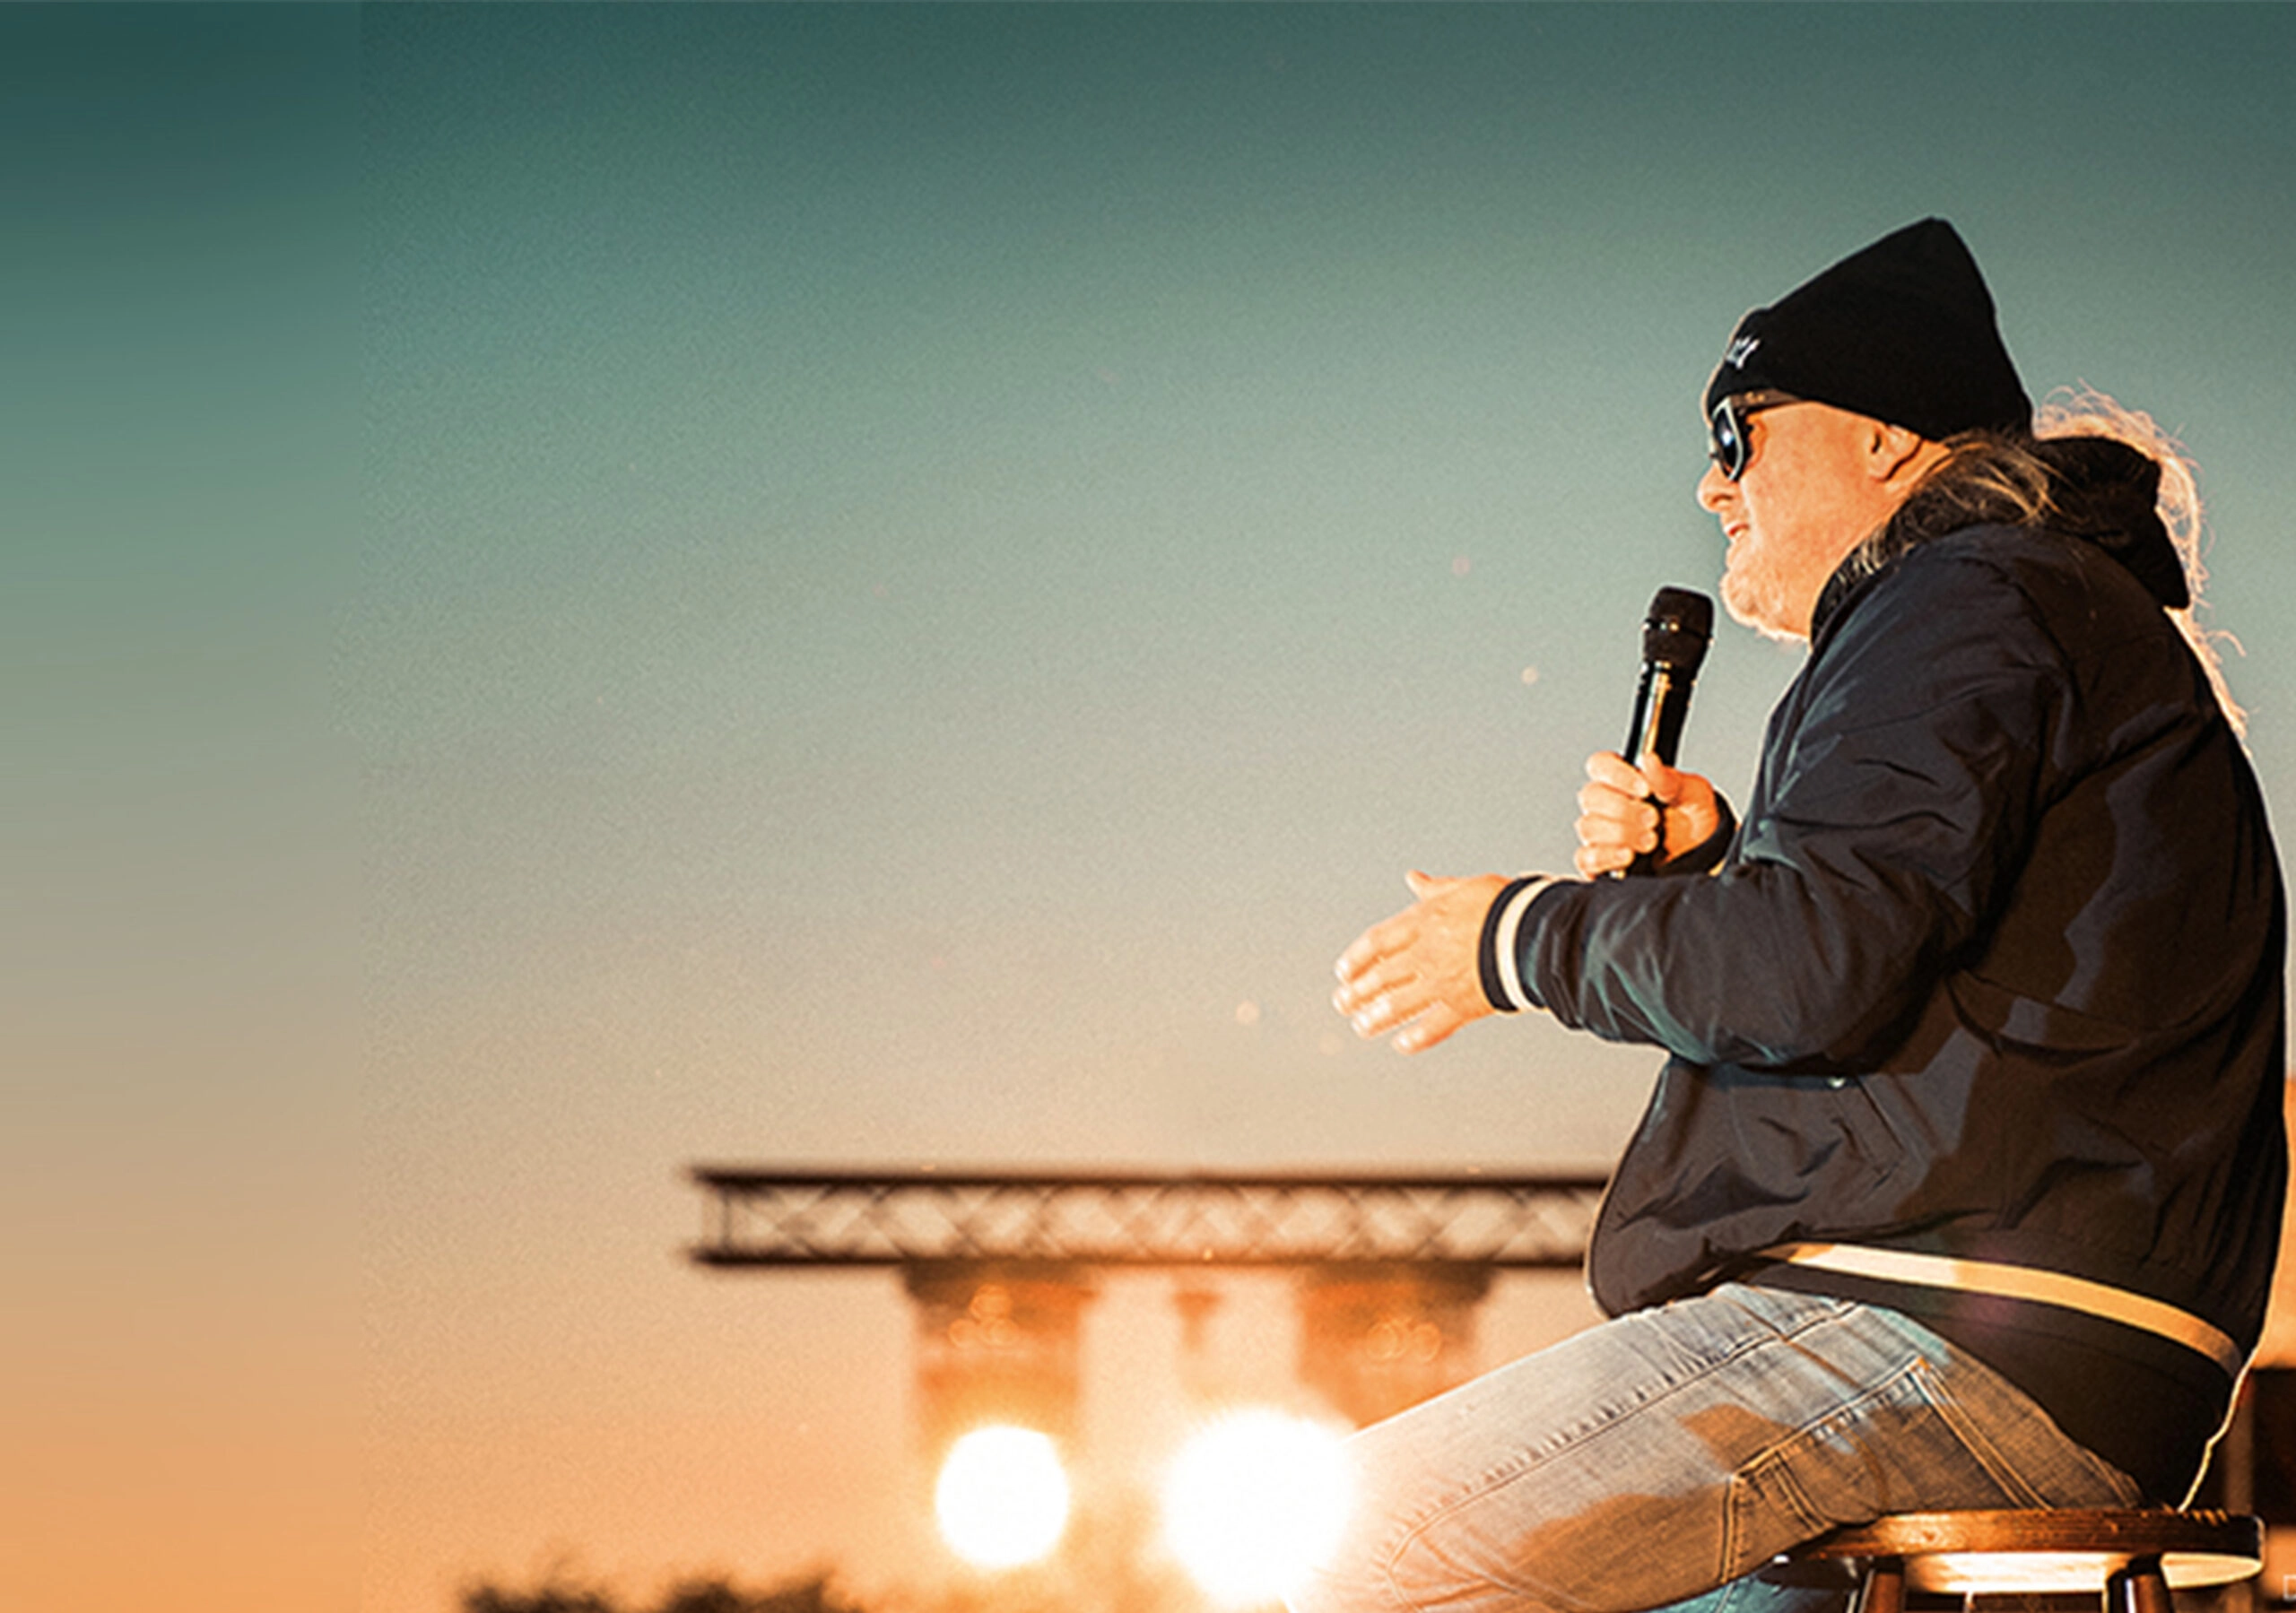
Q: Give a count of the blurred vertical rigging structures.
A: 2